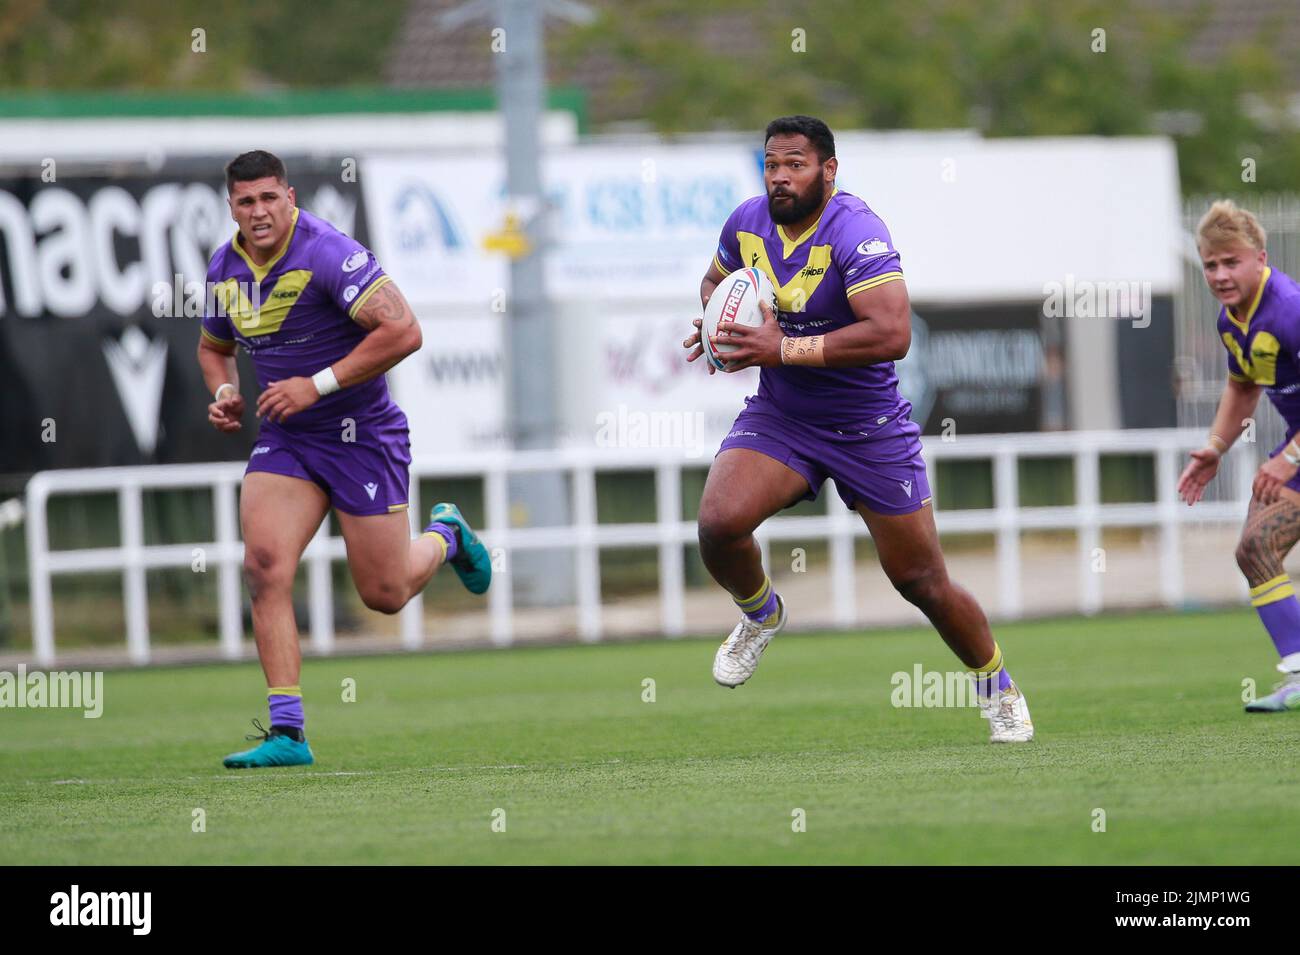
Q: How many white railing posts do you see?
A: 15